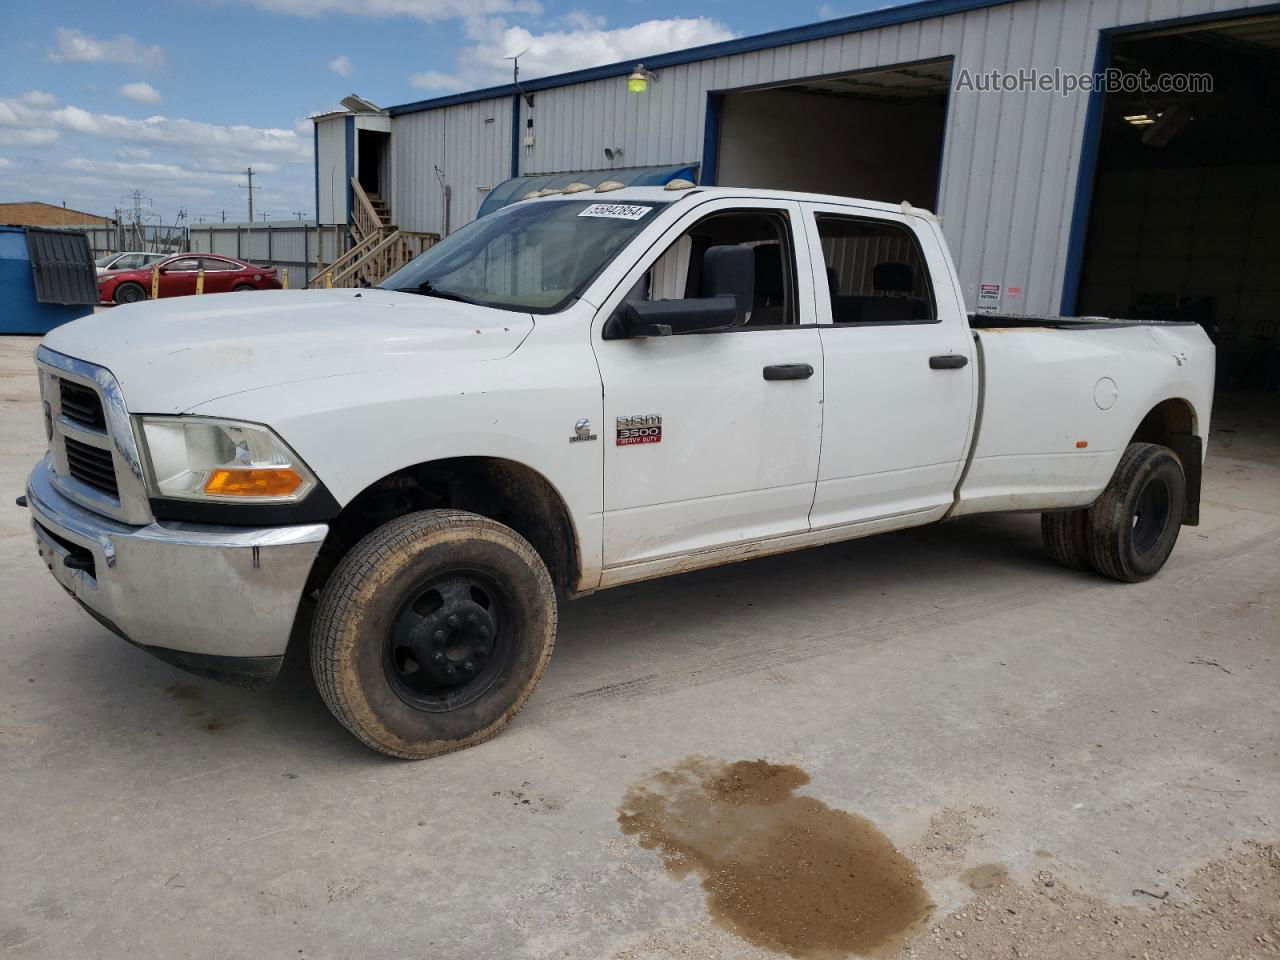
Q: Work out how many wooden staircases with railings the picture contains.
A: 1